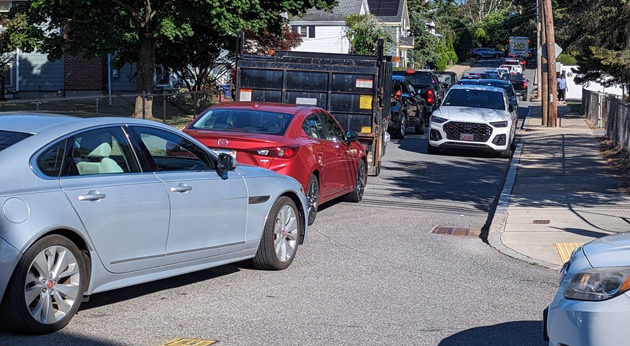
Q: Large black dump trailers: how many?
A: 1